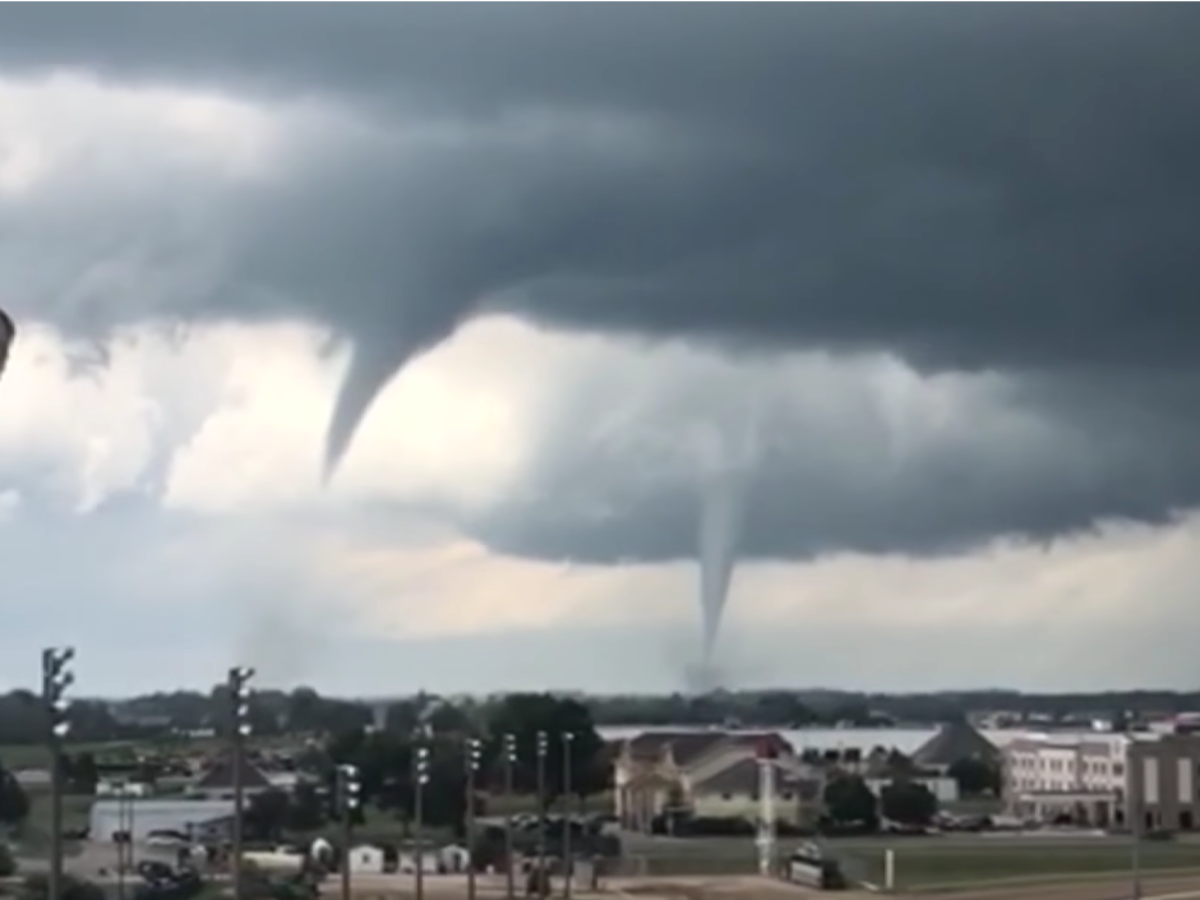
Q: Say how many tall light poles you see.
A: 8